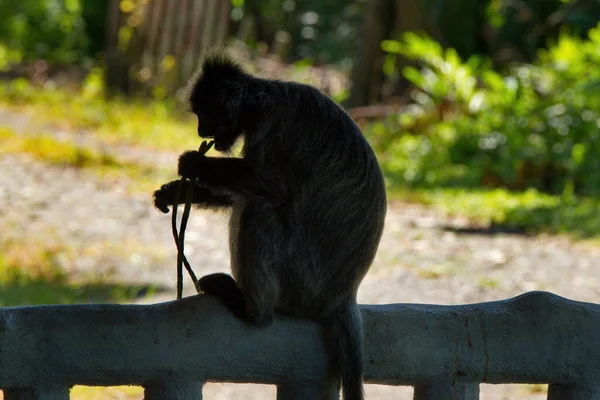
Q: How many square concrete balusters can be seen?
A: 5